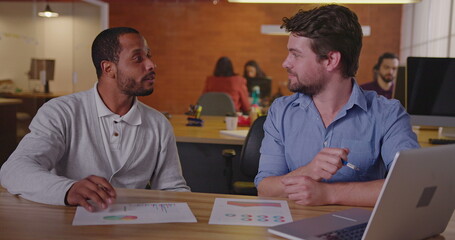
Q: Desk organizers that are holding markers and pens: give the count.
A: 1